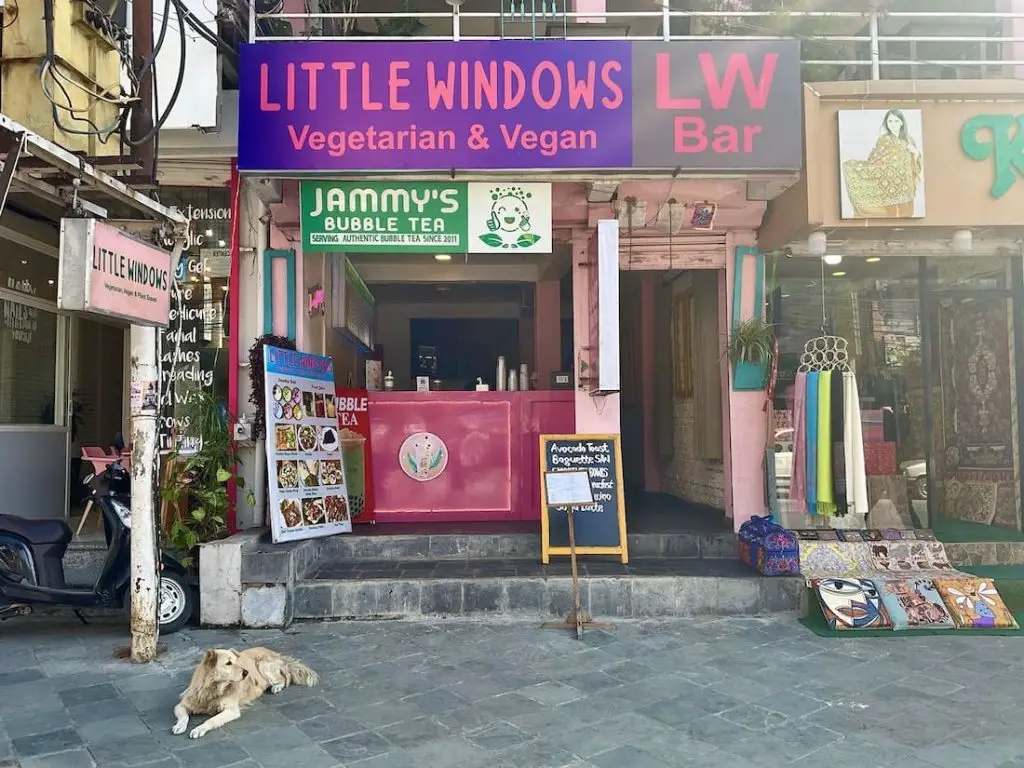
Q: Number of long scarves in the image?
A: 5